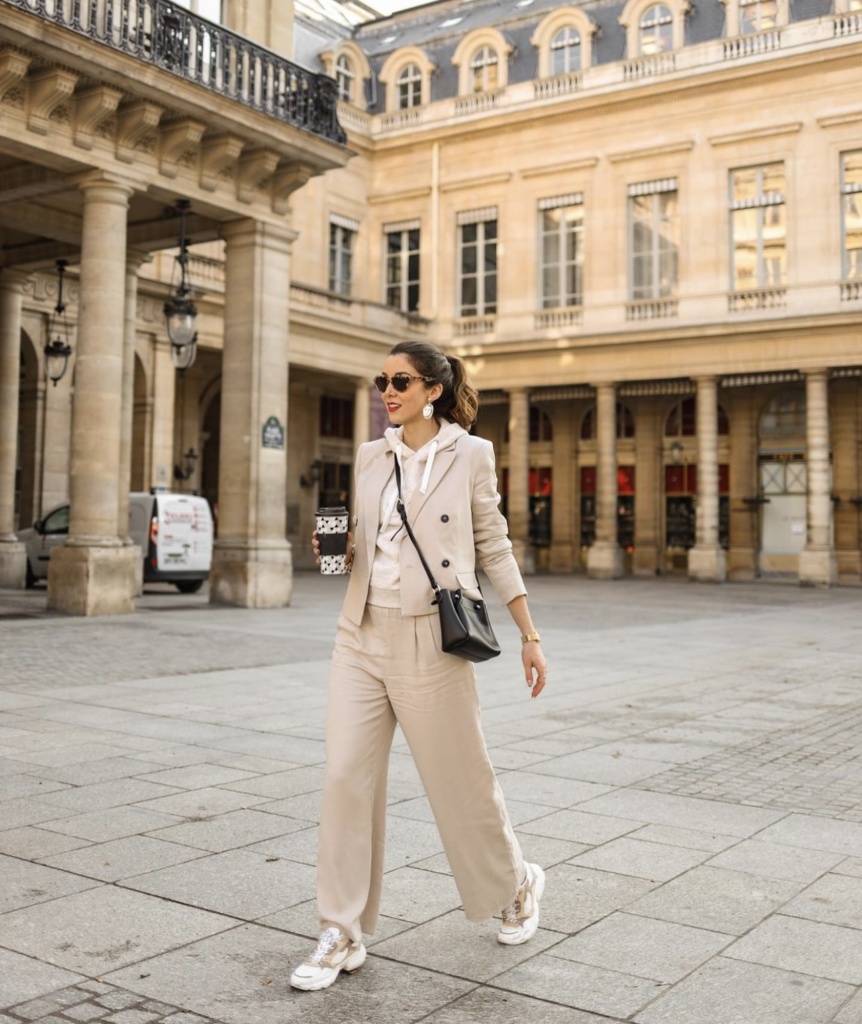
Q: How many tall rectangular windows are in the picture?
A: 7